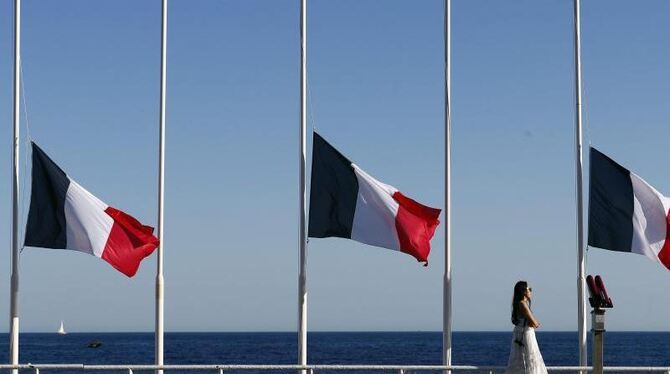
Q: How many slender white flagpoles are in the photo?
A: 5